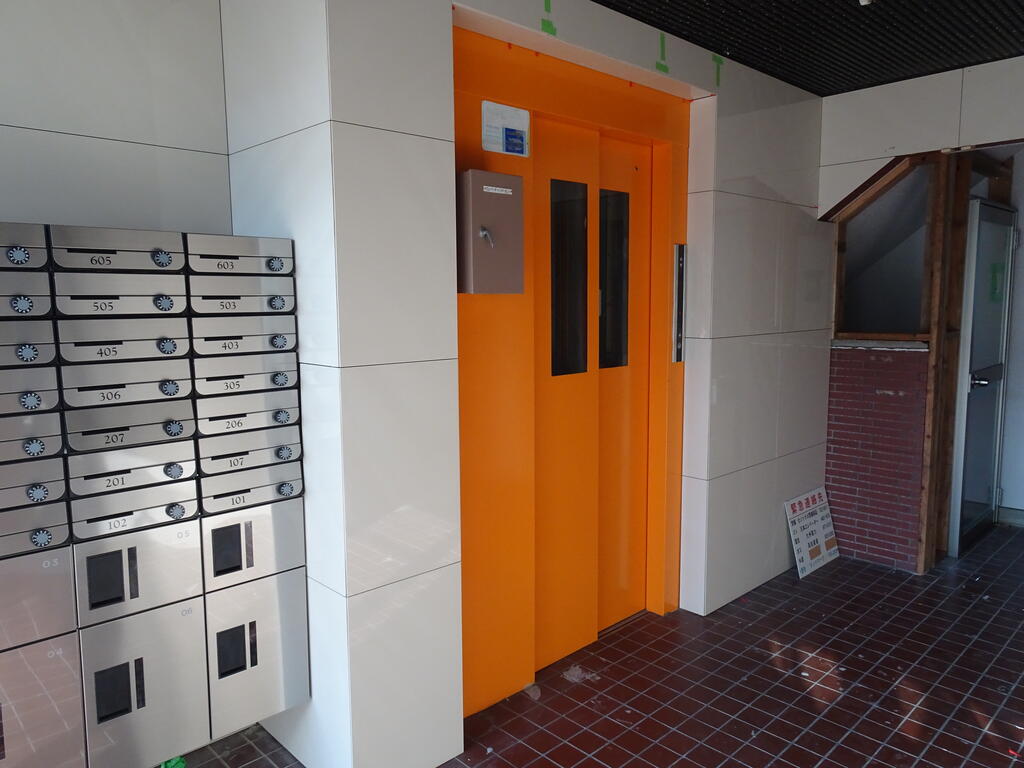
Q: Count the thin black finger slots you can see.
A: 14